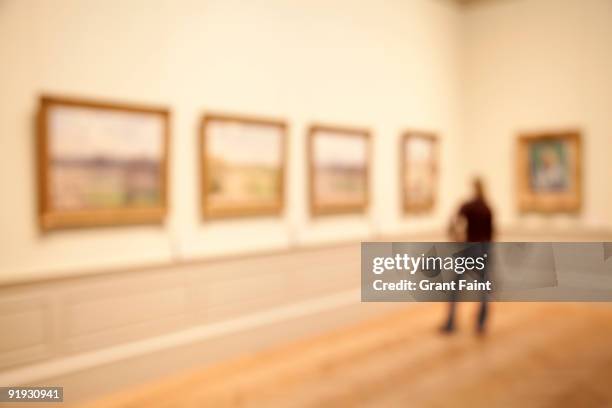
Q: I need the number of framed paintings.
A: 5